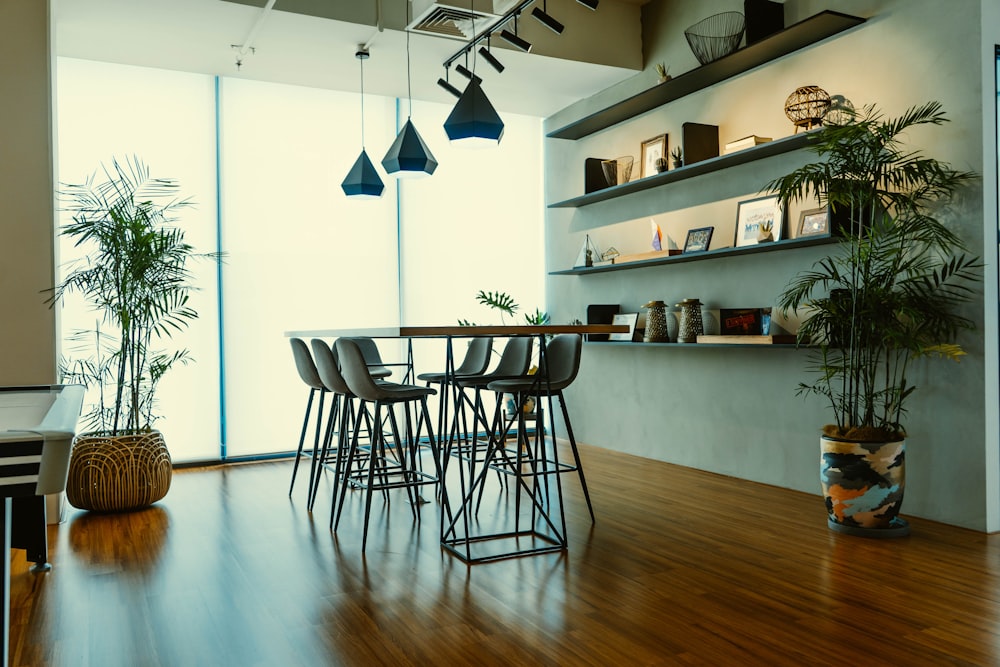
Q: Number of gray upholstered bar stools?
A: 7